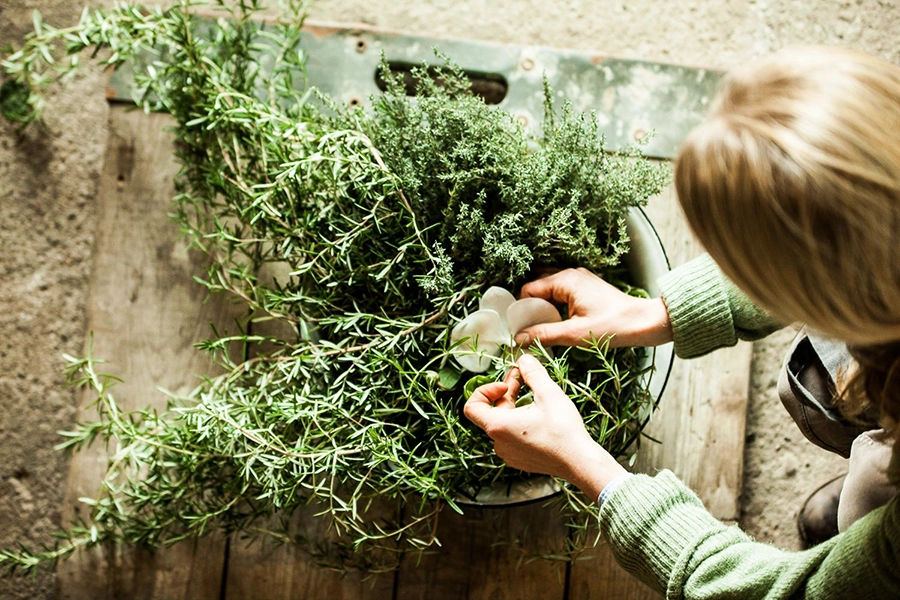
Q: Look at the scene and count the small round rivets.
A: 5